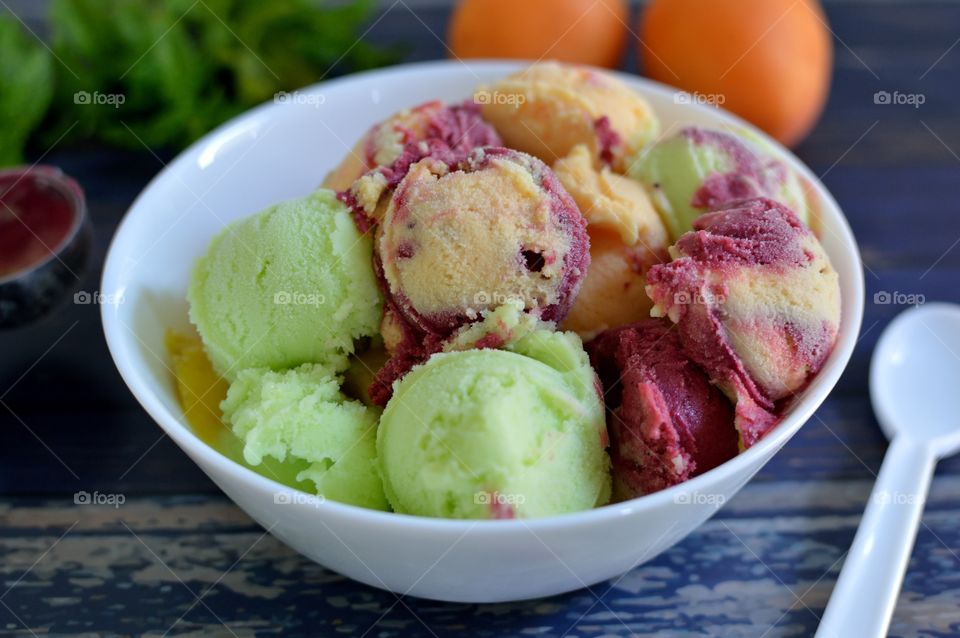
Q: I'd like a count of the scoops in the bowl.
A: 10